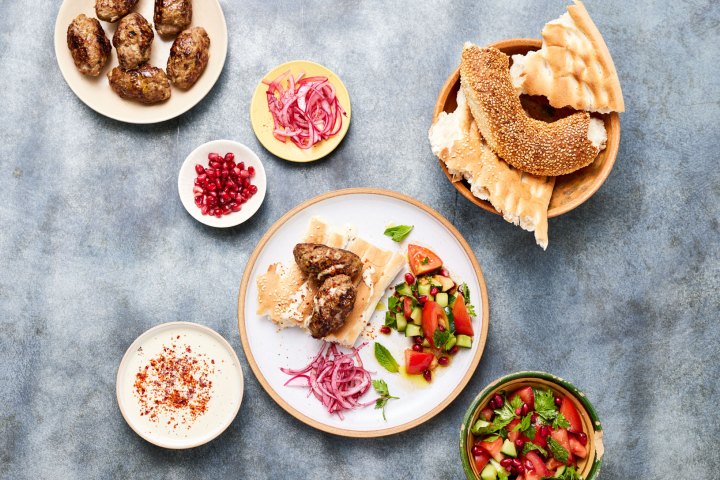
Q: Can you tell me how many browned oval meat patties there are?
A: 8